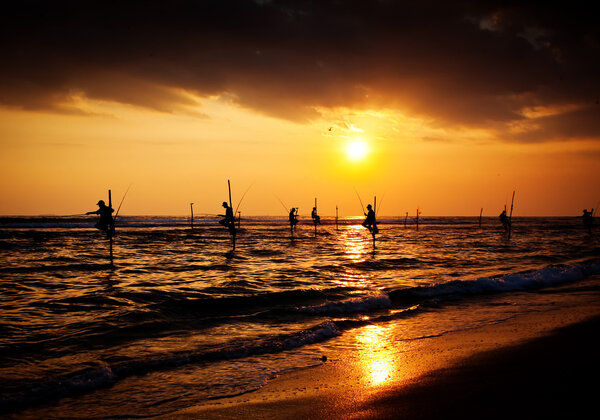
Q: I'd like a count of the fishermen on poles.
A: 7